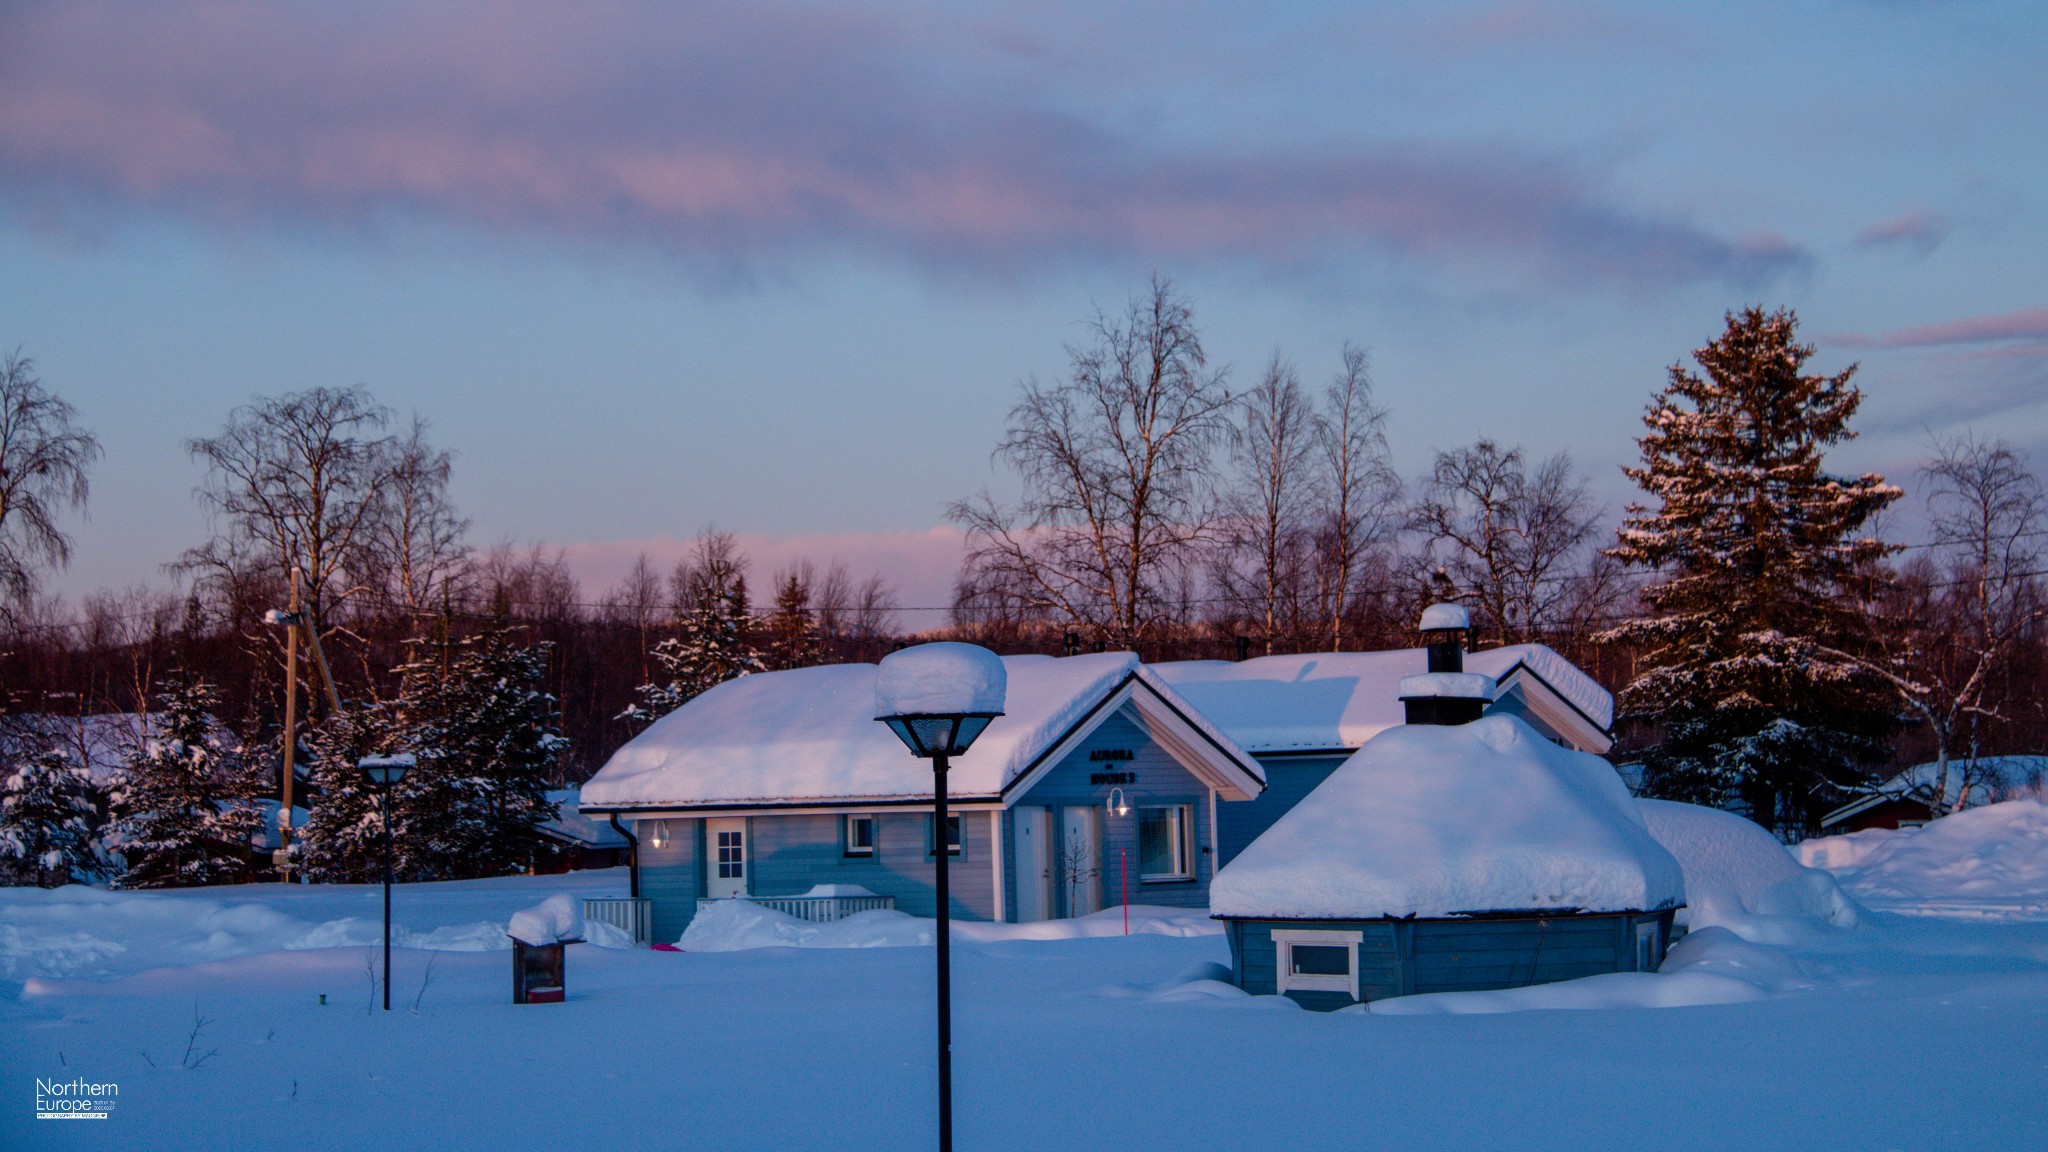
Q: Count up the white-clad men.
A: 0